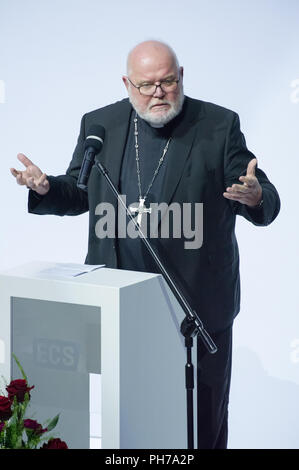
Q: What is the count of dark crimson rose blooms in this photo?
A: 4